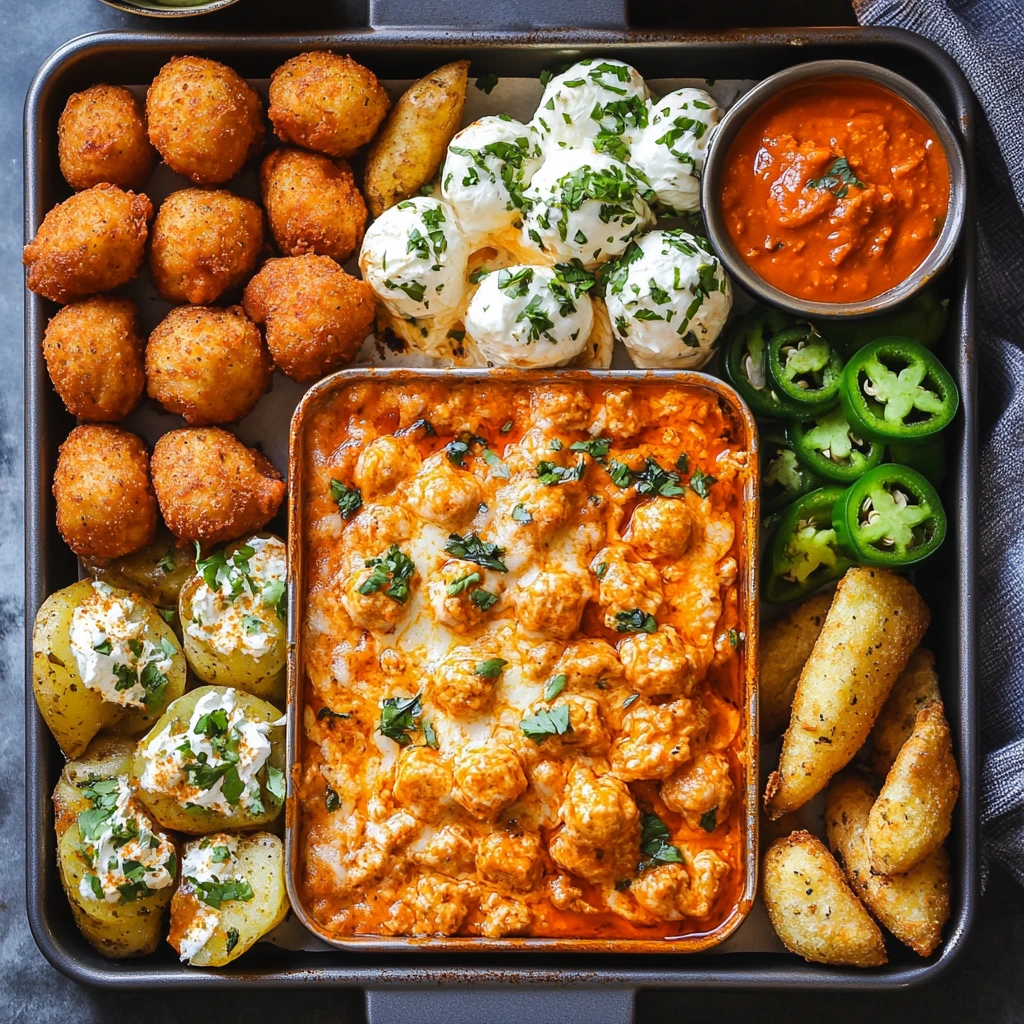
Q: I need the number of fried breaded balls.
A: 11